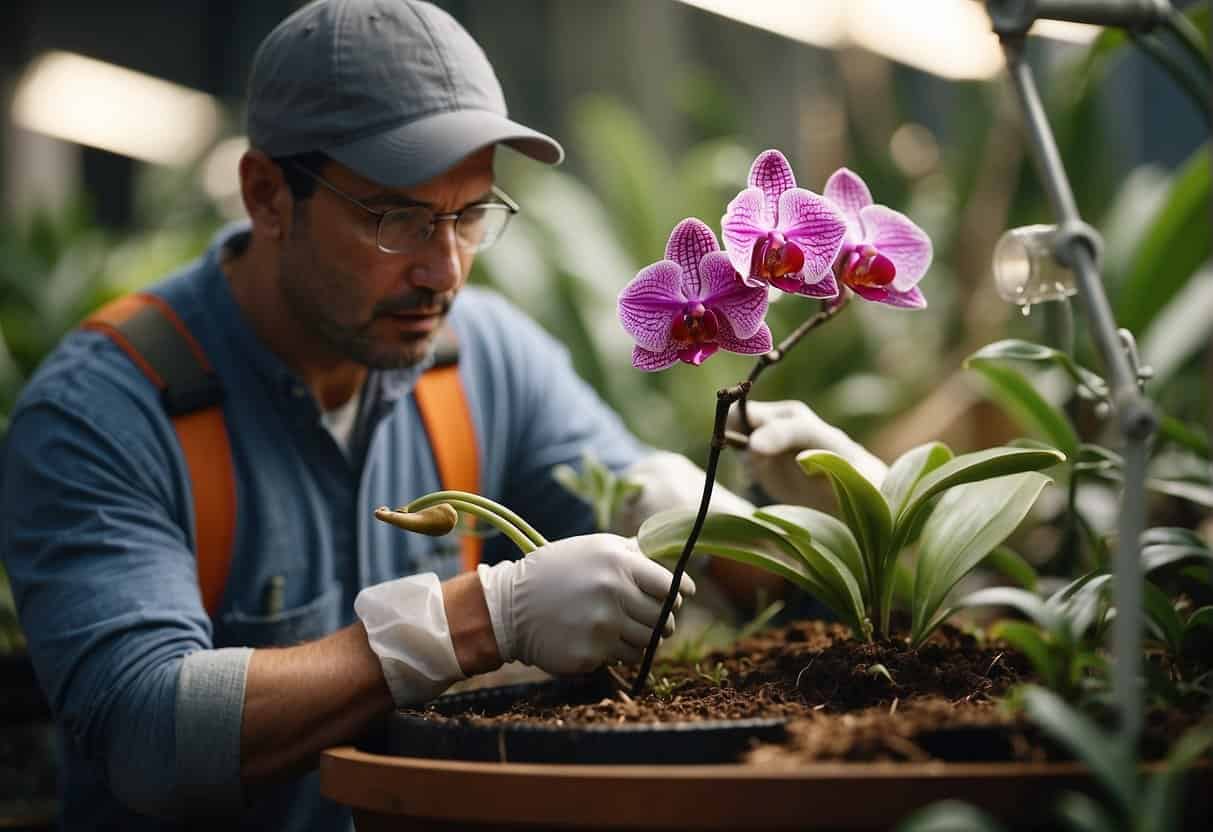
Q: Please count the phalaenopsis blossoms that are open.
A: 3